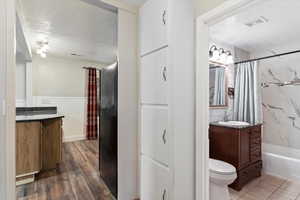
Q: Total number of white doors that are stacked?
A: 4